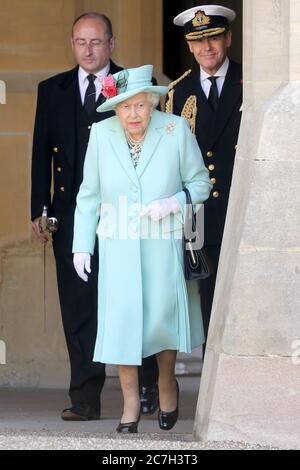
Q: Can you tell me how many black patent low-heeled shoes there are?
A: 2